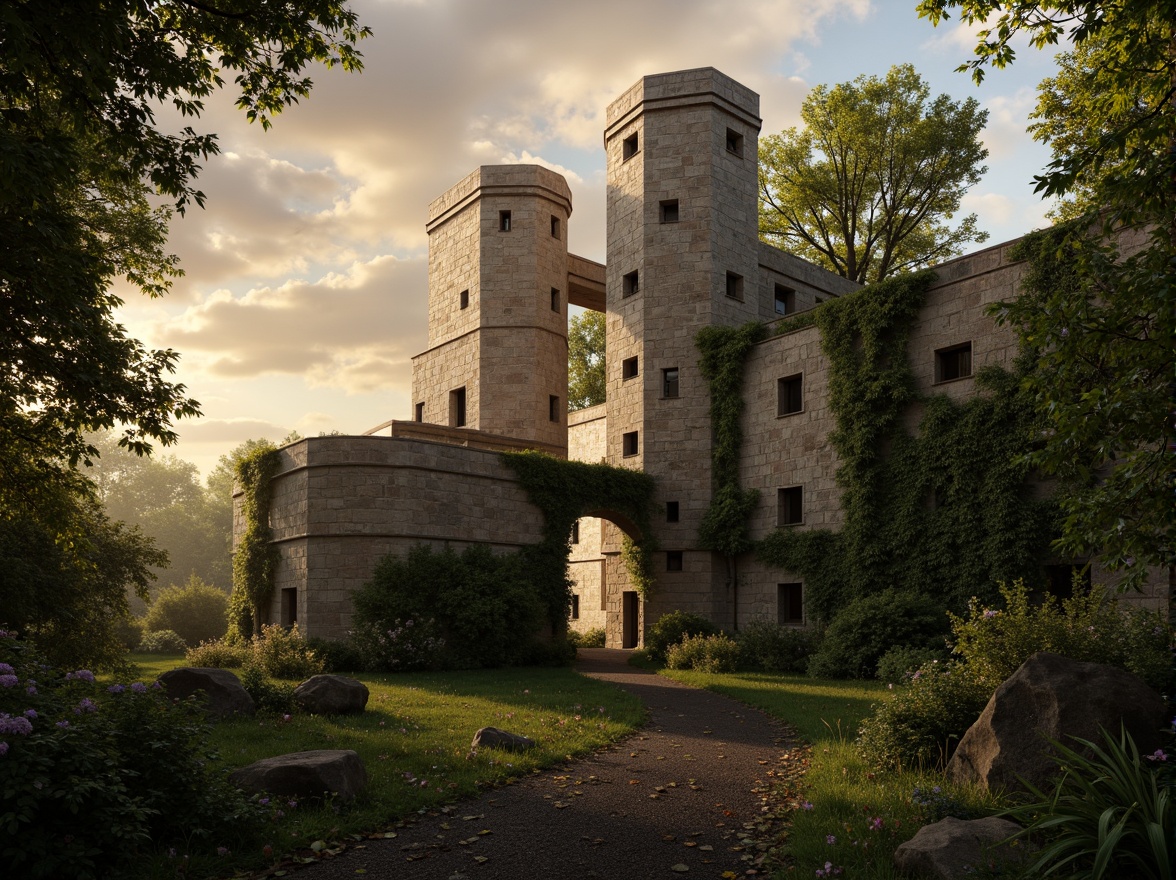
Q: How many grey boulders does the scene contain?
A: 6